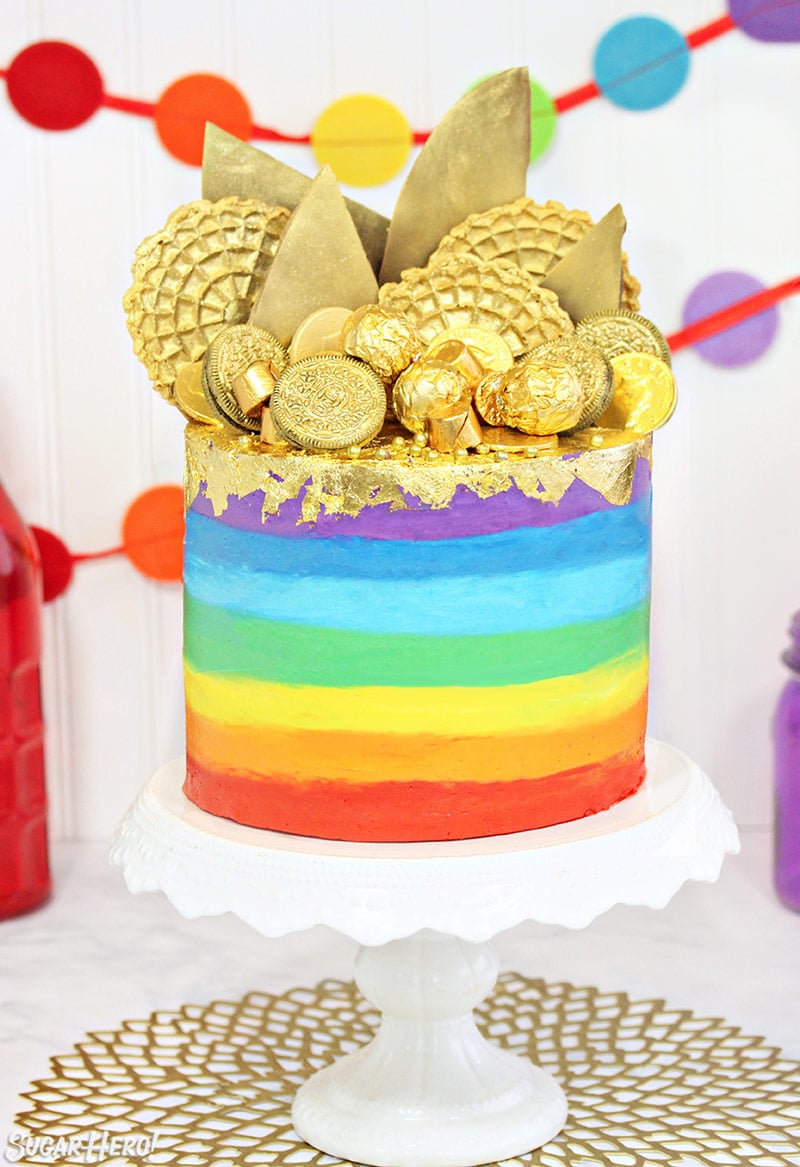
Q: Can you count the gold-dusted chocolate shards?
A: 4